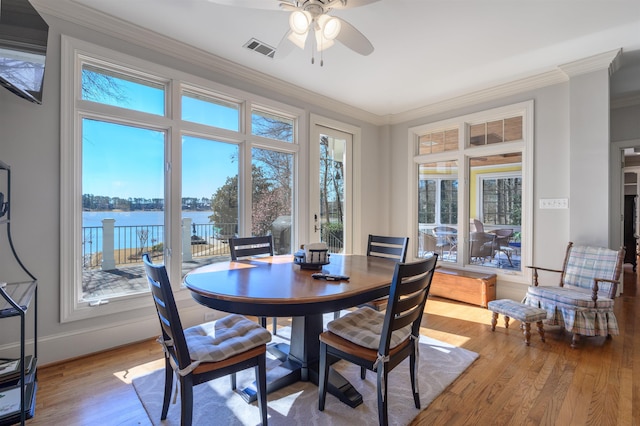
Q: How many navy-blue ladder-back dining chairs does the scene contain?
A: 4